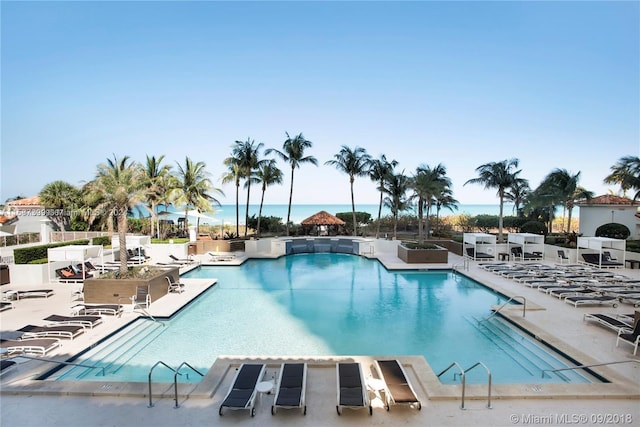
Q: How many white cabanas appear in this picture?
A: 5